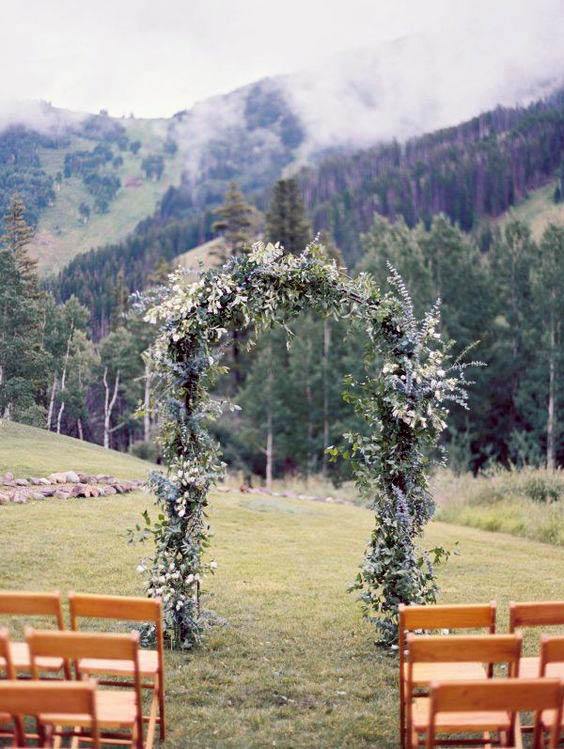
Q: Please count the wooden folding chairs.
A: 10